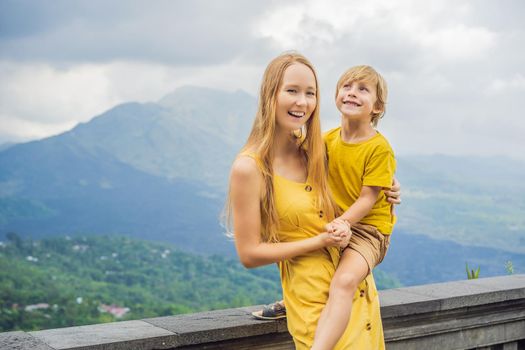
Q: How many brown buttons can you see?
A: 4